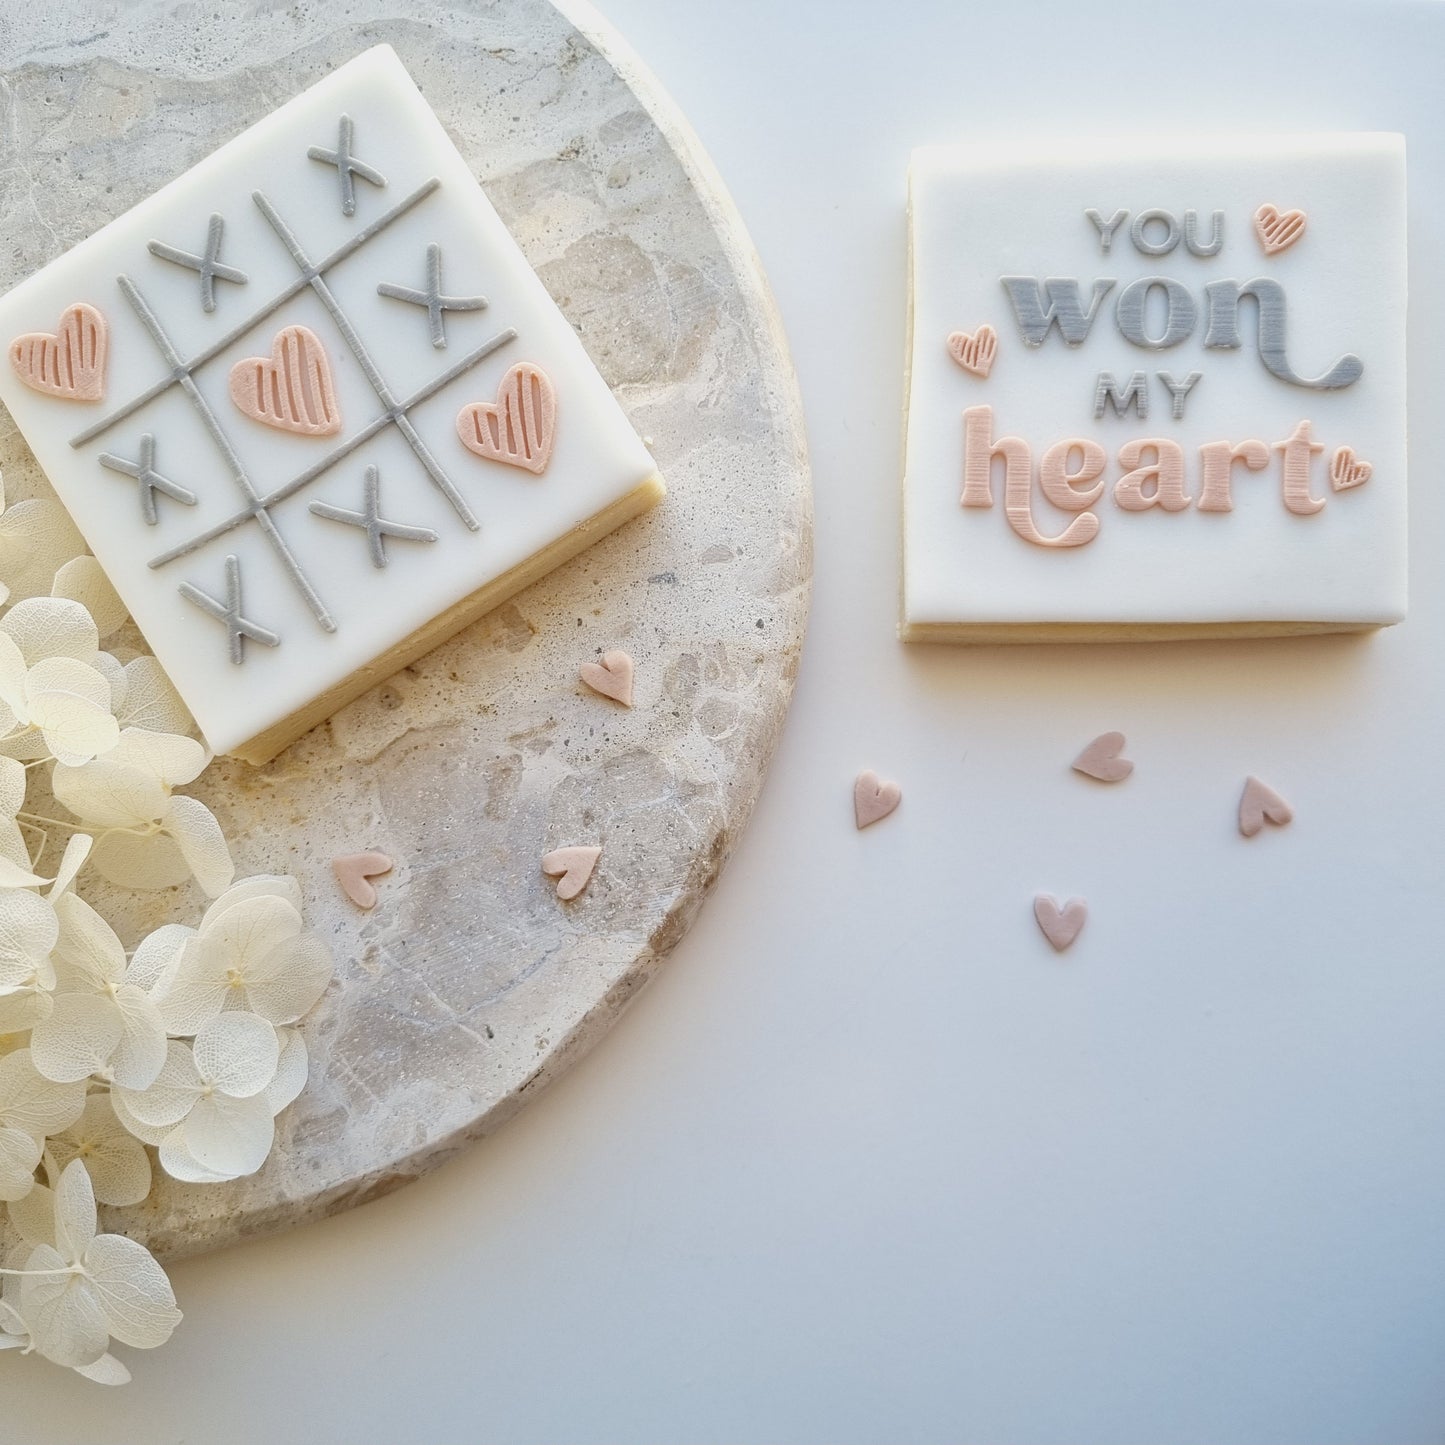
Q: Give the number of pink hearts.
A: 13